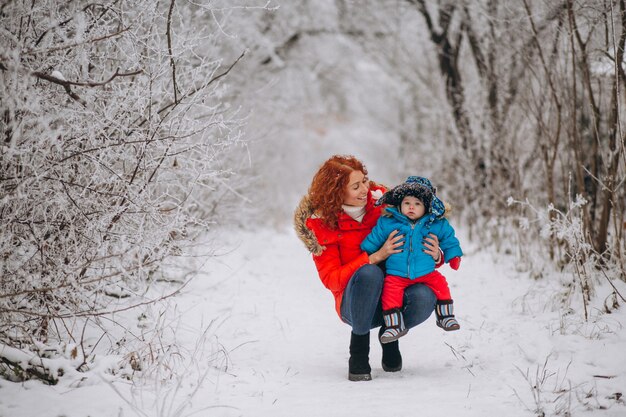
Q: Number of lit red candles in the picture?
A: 0